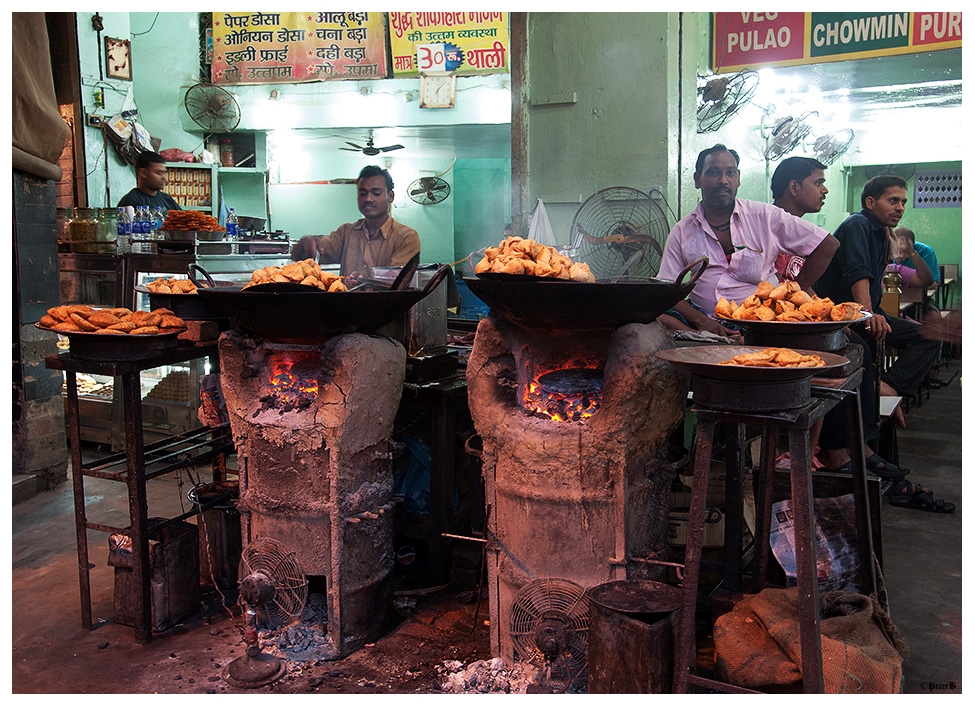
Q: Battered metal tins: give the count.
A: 3